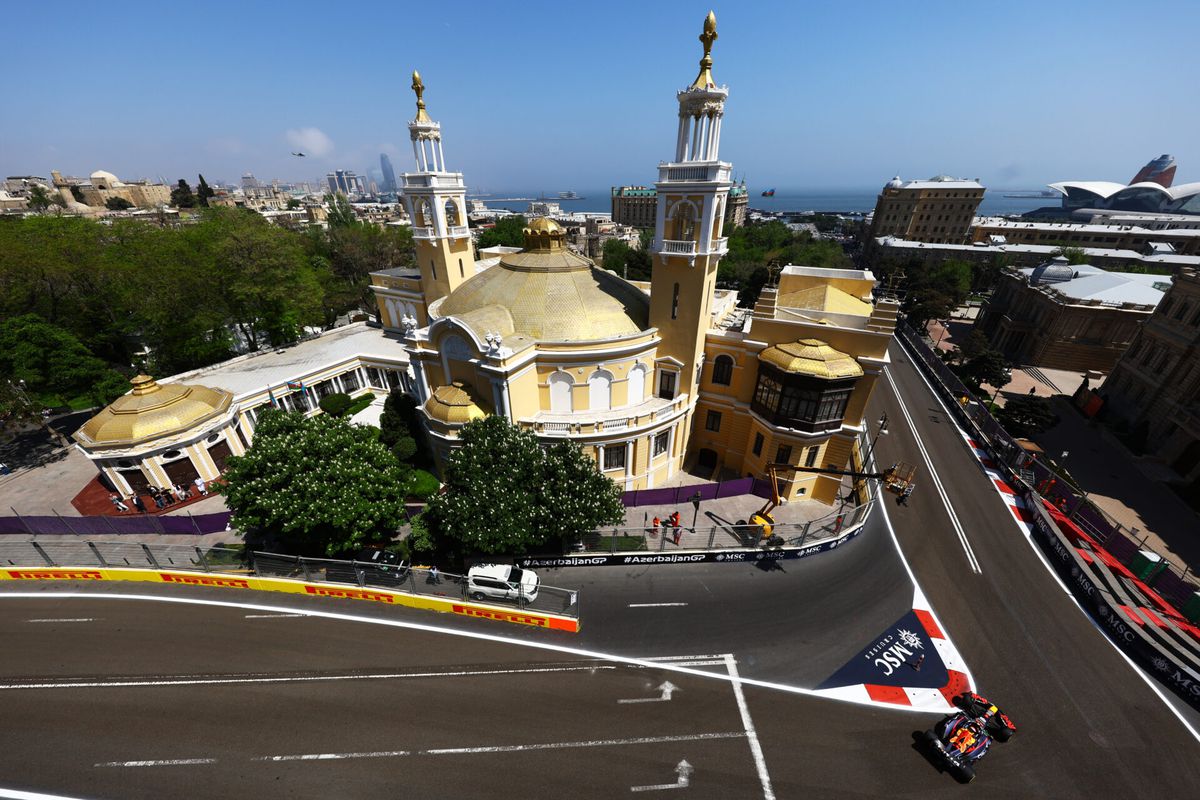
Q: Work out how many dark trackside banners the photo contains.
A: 2